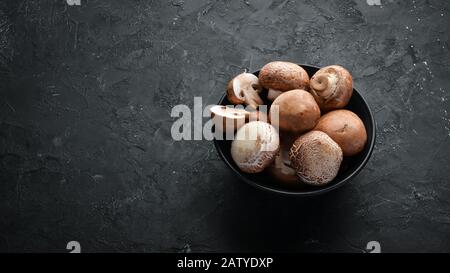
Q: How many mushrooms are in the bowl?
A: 9